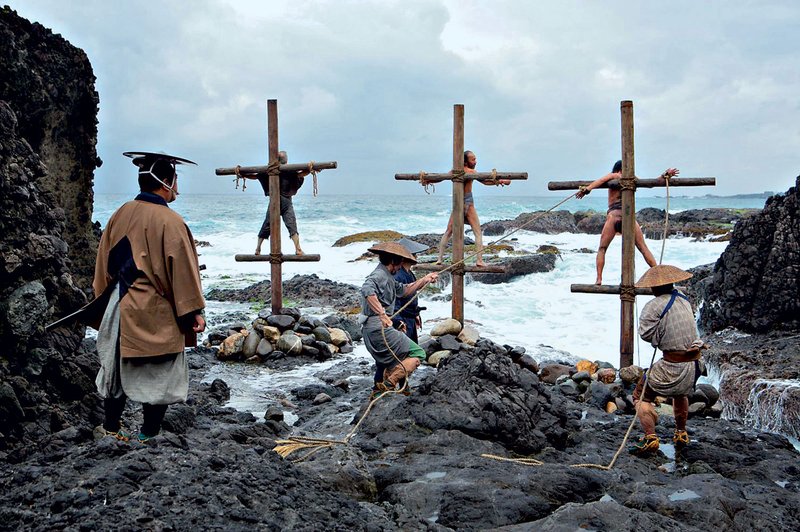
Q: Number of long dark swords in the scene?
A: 1